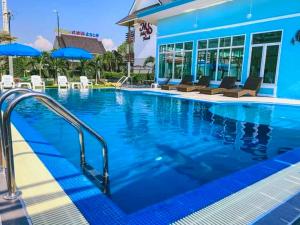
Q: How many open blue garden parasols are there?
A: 2